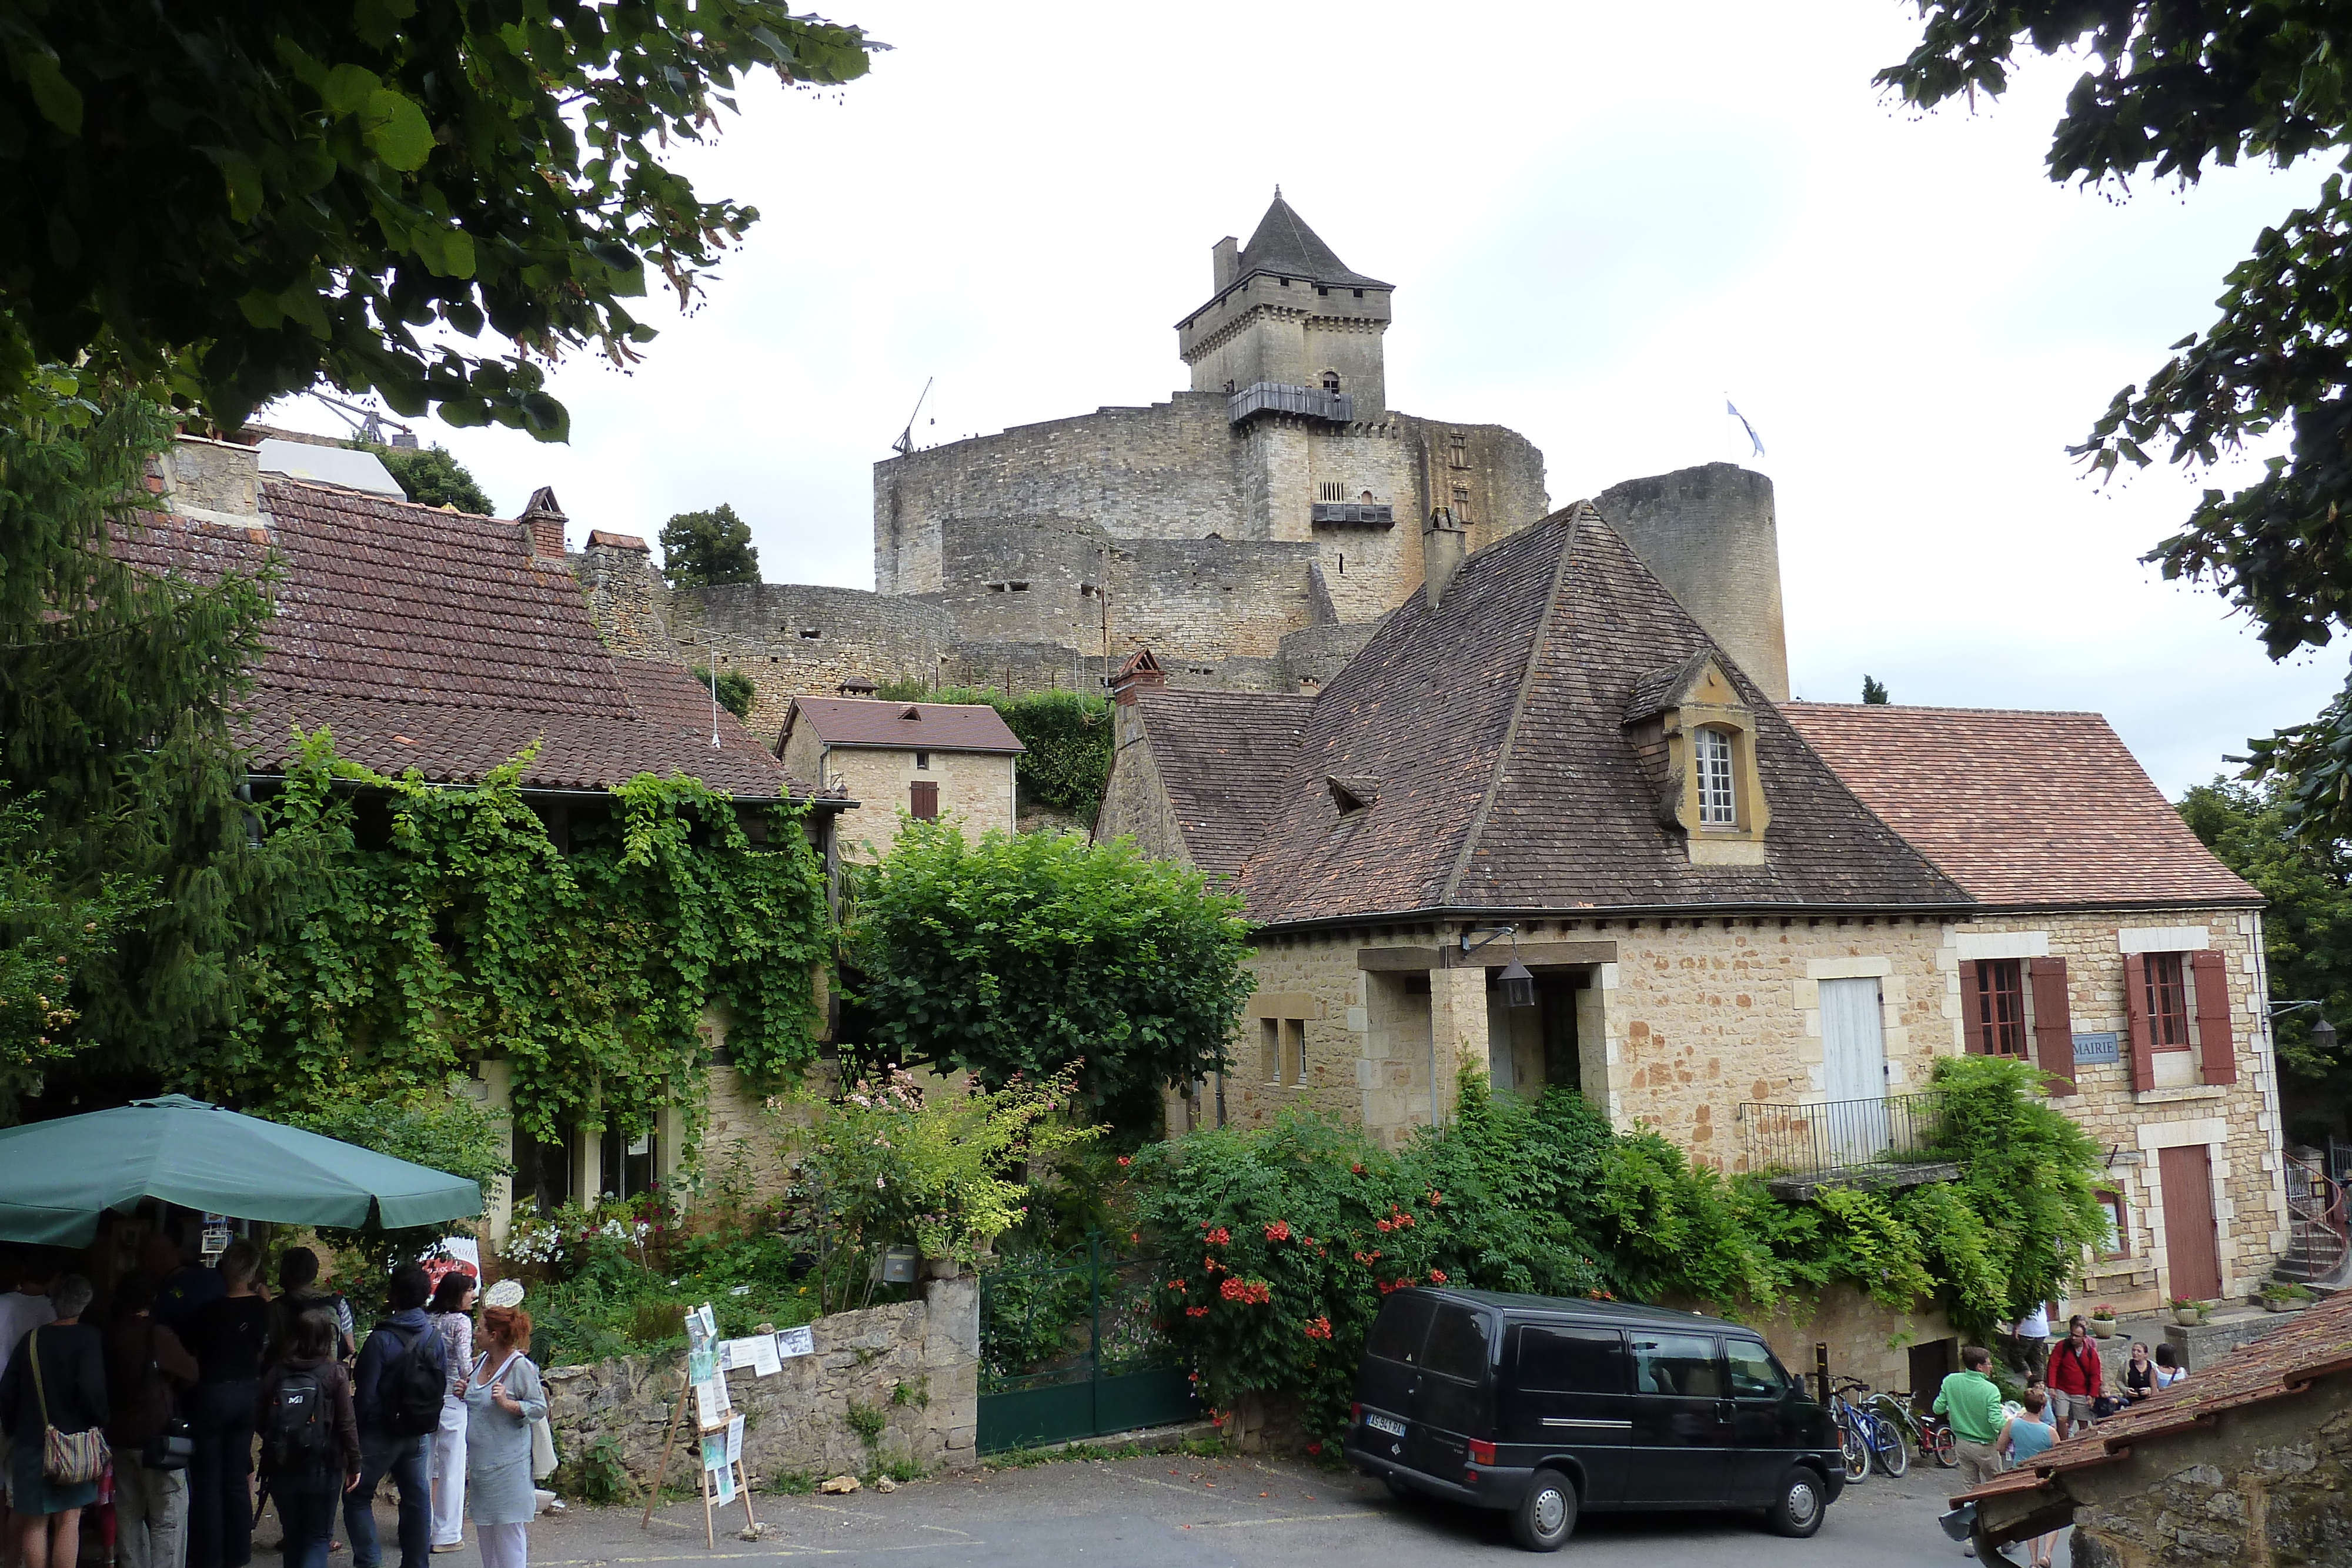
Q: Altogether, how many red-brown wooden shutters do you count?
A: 6